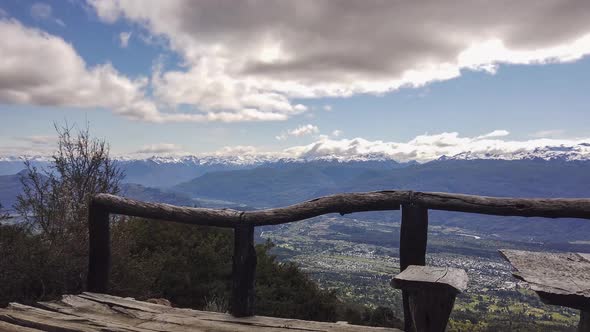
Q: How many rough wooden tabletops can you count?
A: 2